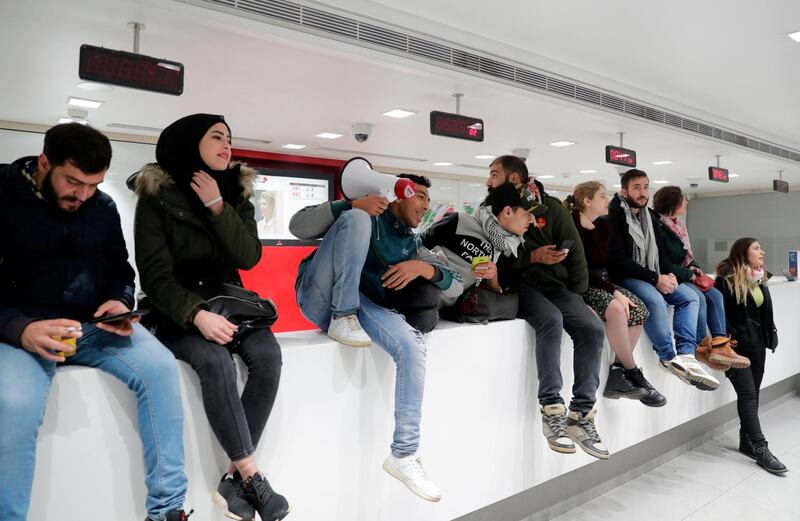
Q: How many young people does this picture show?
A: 9